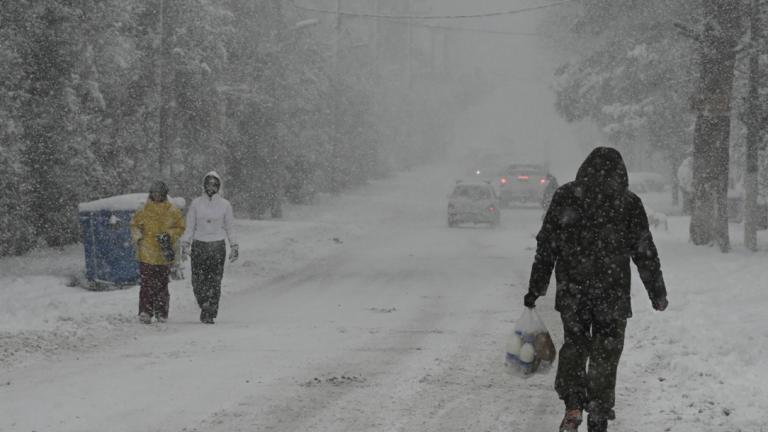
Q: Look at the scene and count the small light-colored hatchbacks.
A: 1